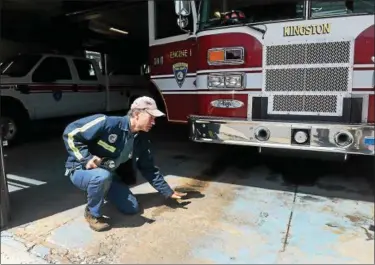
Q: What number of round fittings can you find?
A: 3